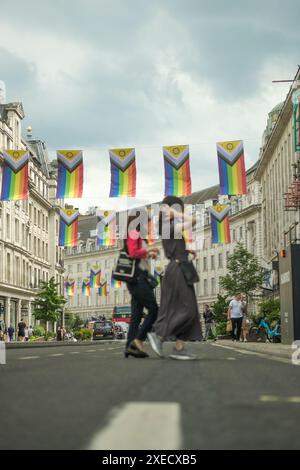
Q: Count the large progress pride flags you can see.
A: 5